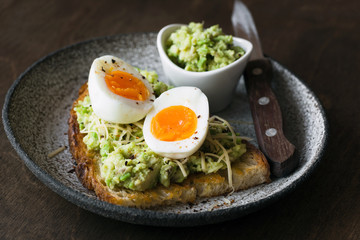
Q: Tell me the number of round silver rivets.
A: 3